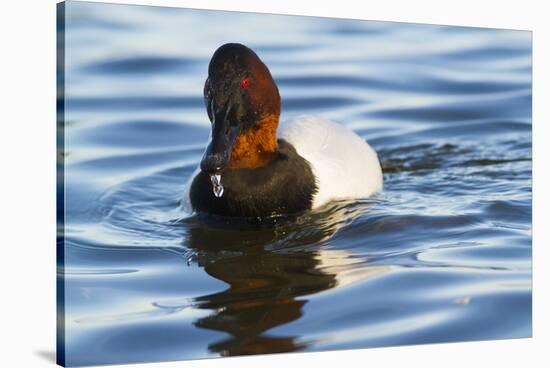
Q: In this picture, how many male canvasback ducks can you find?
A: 1